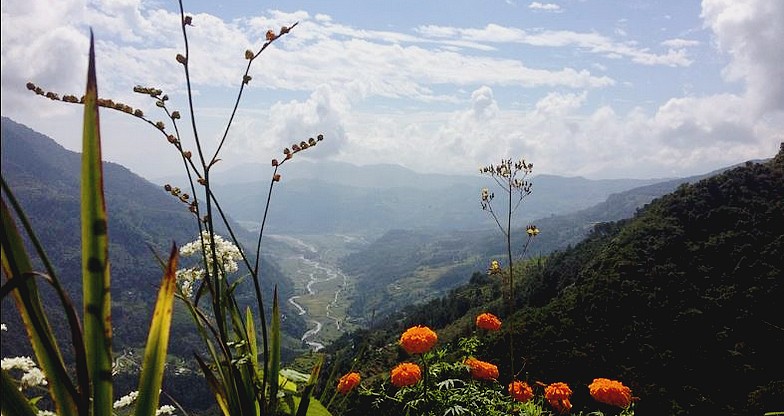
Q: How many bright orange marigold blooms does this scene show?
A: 8